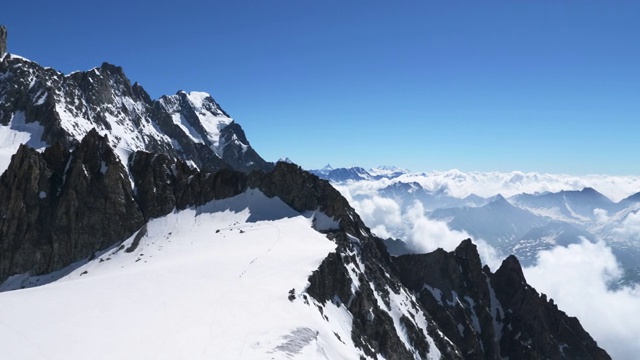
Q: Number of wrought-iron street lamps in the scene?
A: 0